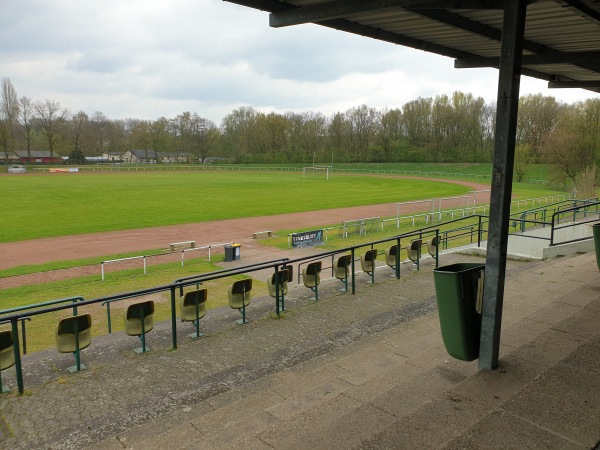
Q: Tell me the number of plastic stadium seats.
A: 12